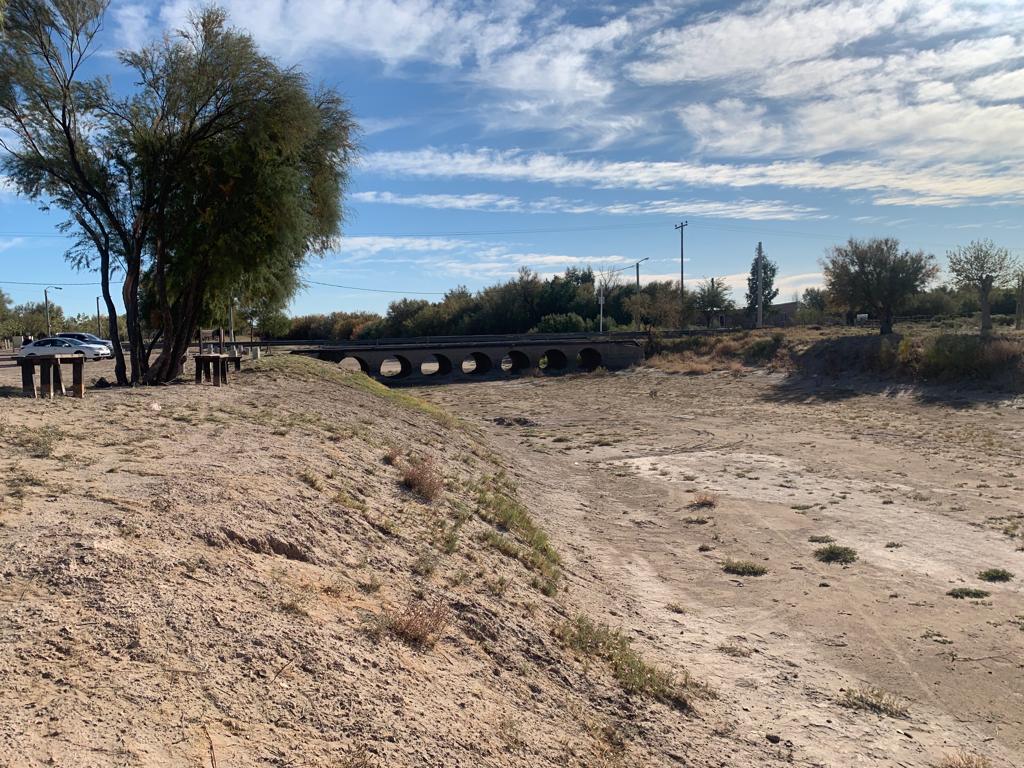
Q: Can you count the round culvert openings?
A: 7